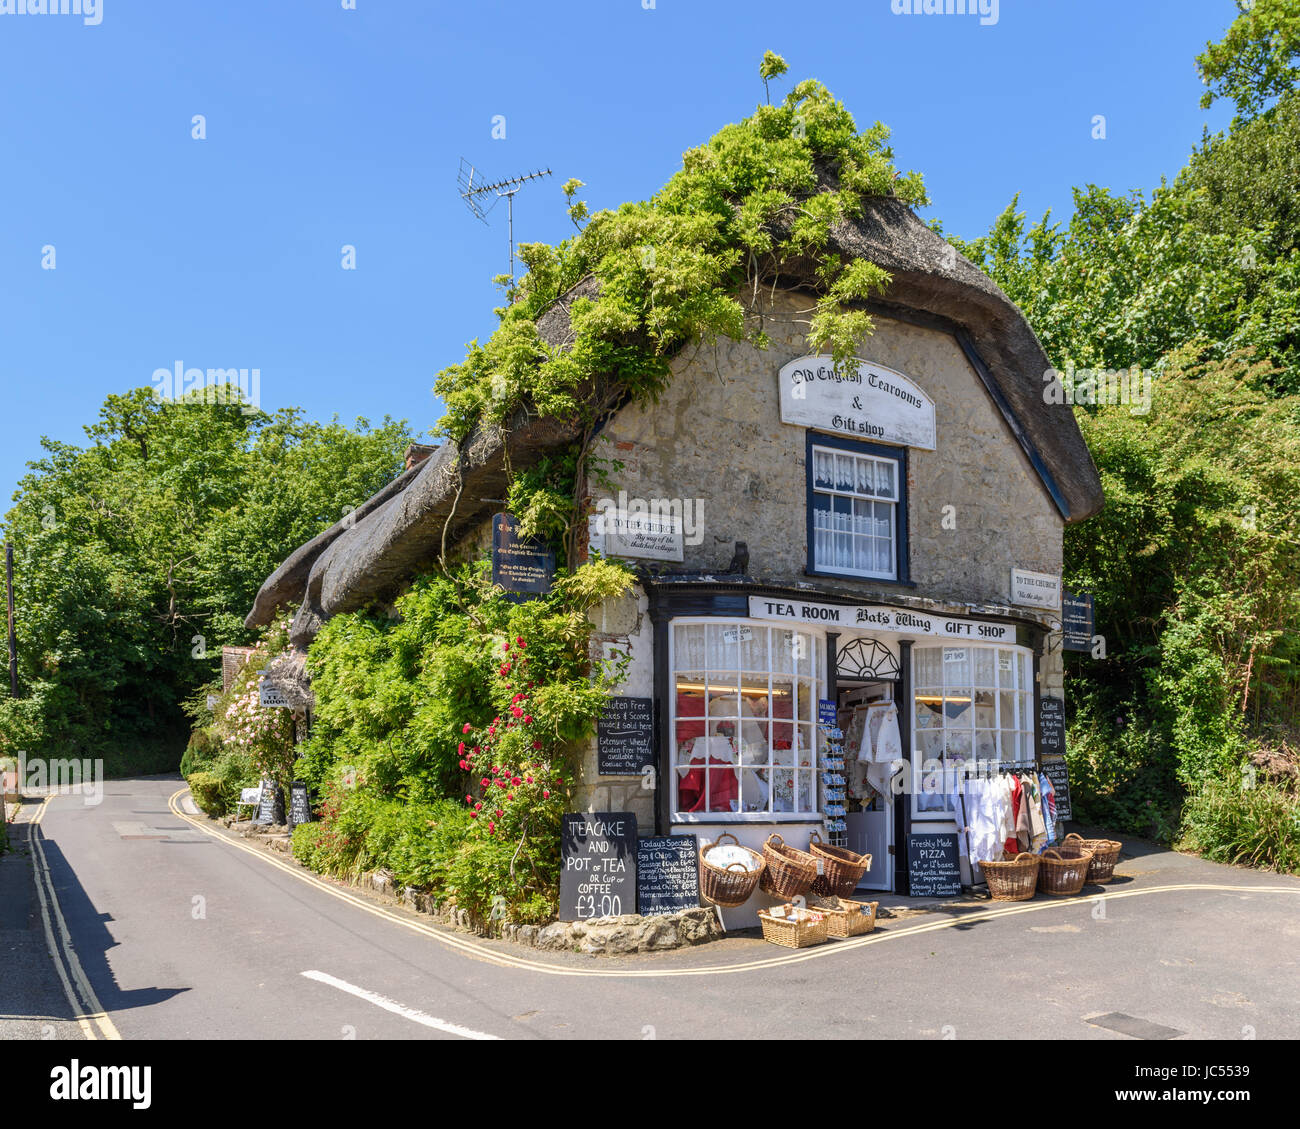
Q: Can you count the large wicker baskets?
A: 6